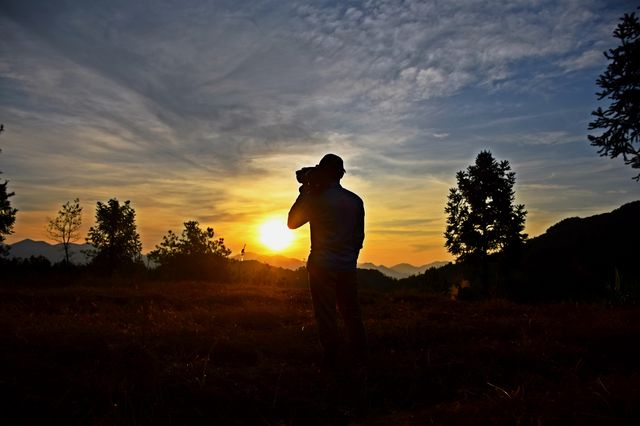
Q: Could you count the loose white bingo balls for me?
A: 0